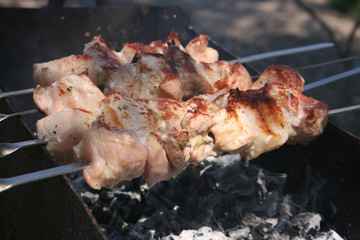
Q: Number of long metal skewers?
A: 4